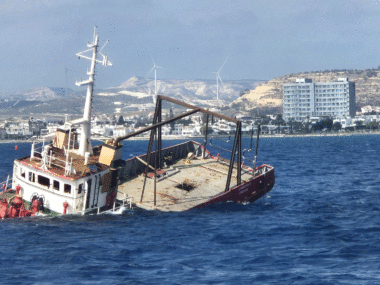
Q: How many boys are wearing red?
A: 0